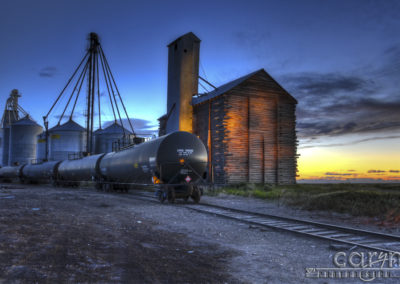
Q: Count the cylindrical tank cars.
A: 4